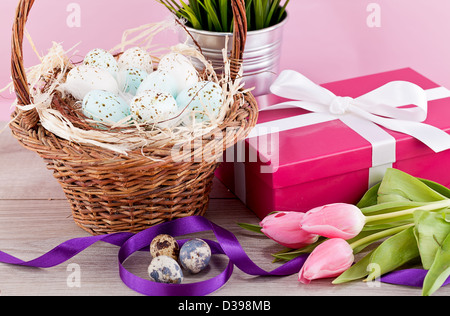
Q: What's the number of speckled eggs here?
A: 12